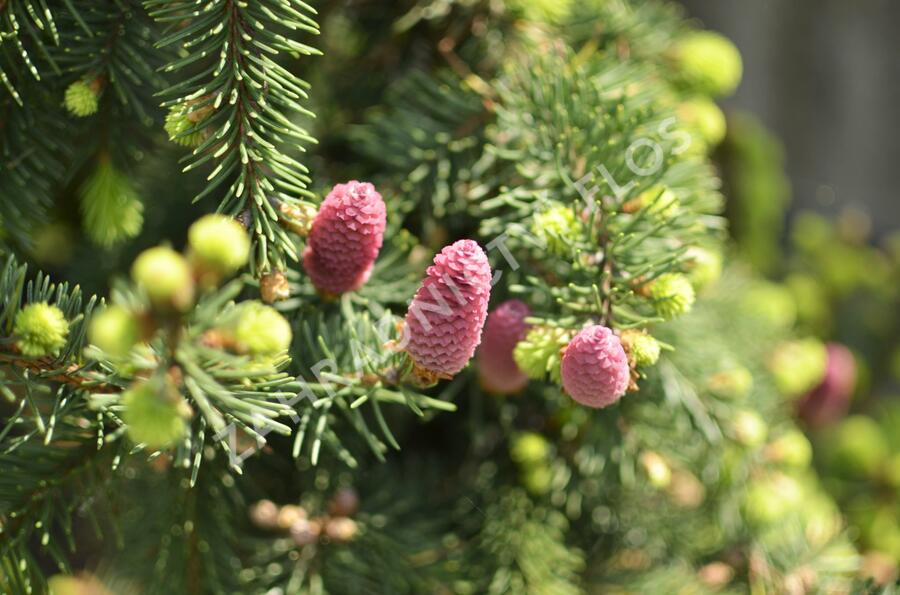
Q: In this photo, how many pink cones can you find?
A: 5